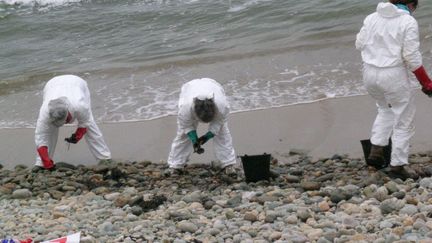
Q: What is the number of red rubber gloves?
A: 3